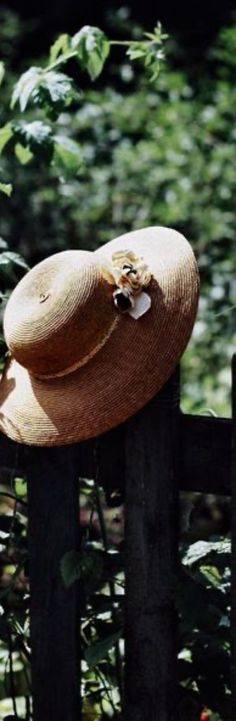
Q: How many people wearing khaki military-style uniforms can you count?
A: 0